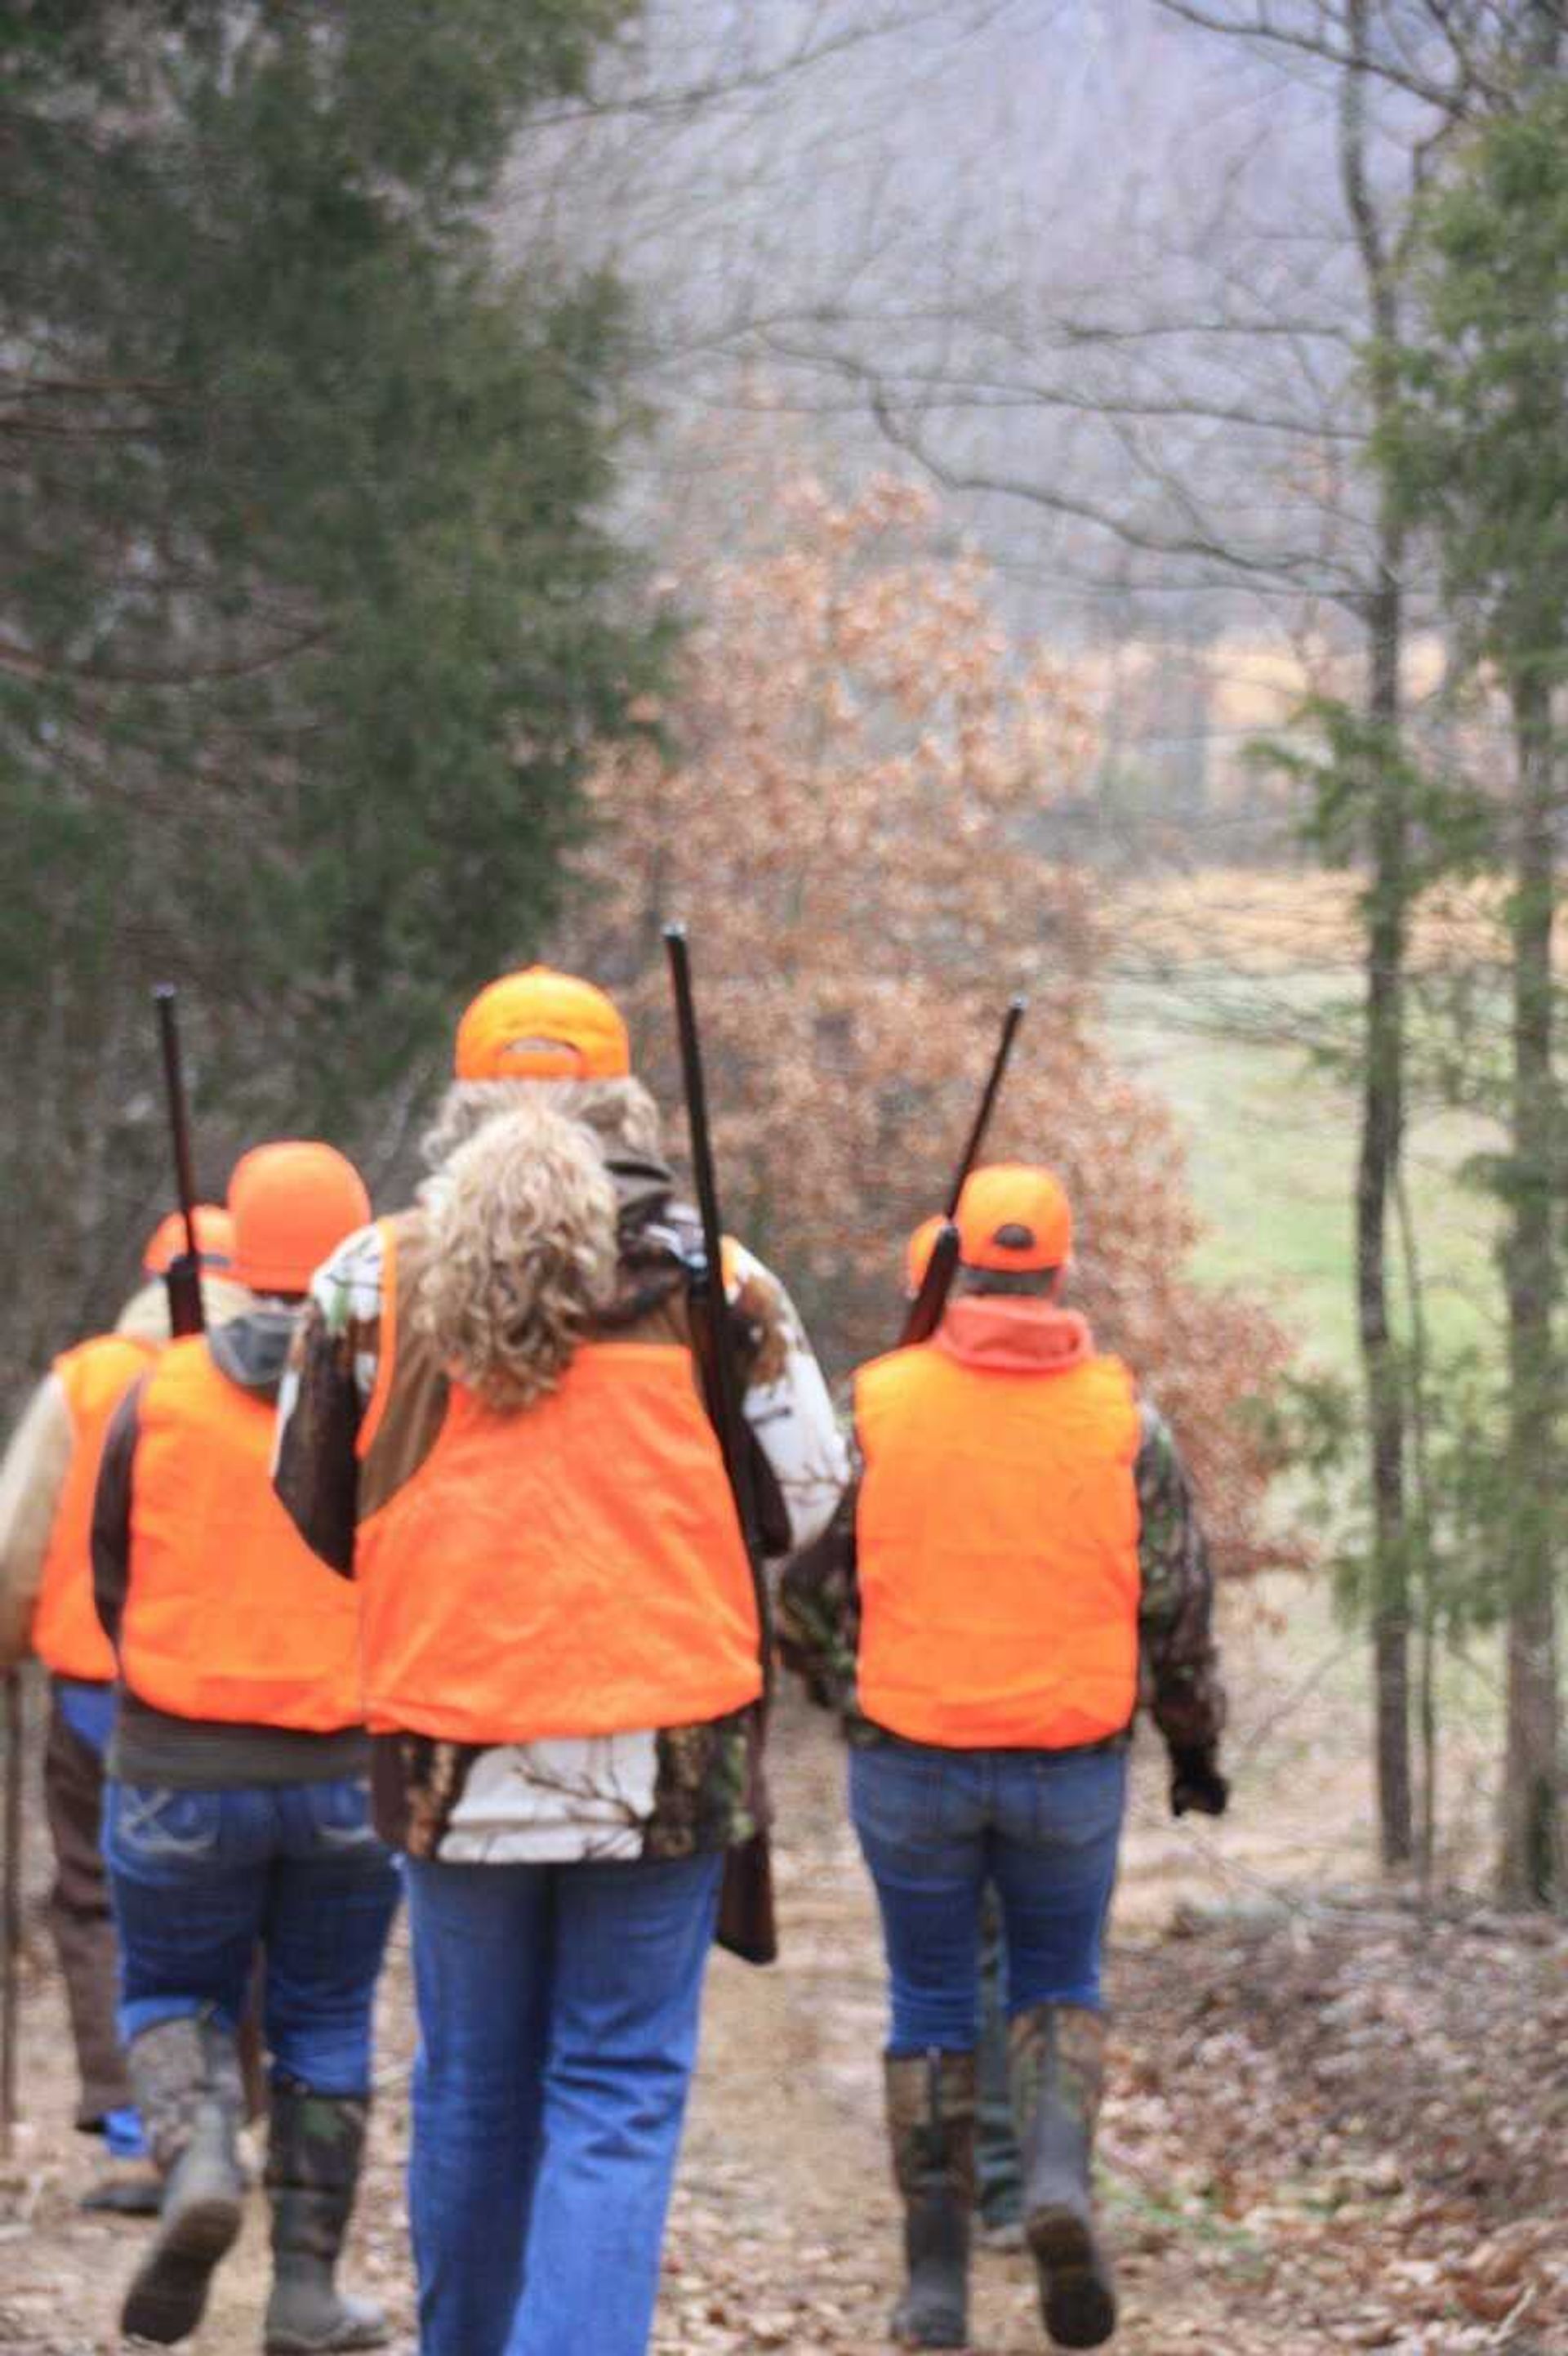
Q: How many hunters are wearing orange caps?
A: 5